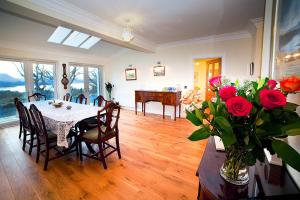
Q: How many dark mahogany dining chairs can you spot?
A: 8